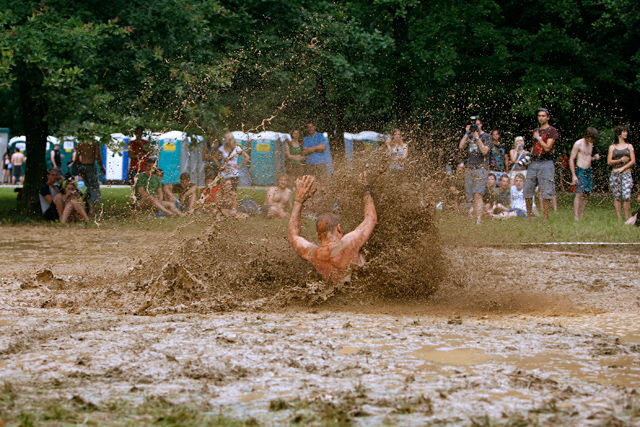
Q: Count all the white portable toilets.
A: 1